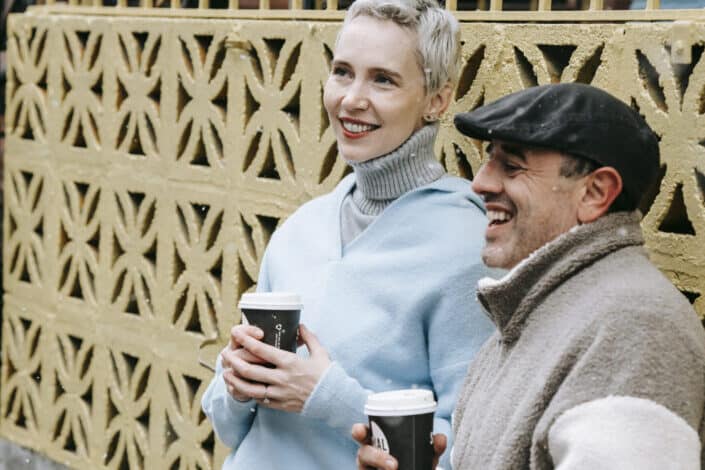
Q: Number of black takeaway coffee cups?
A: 2